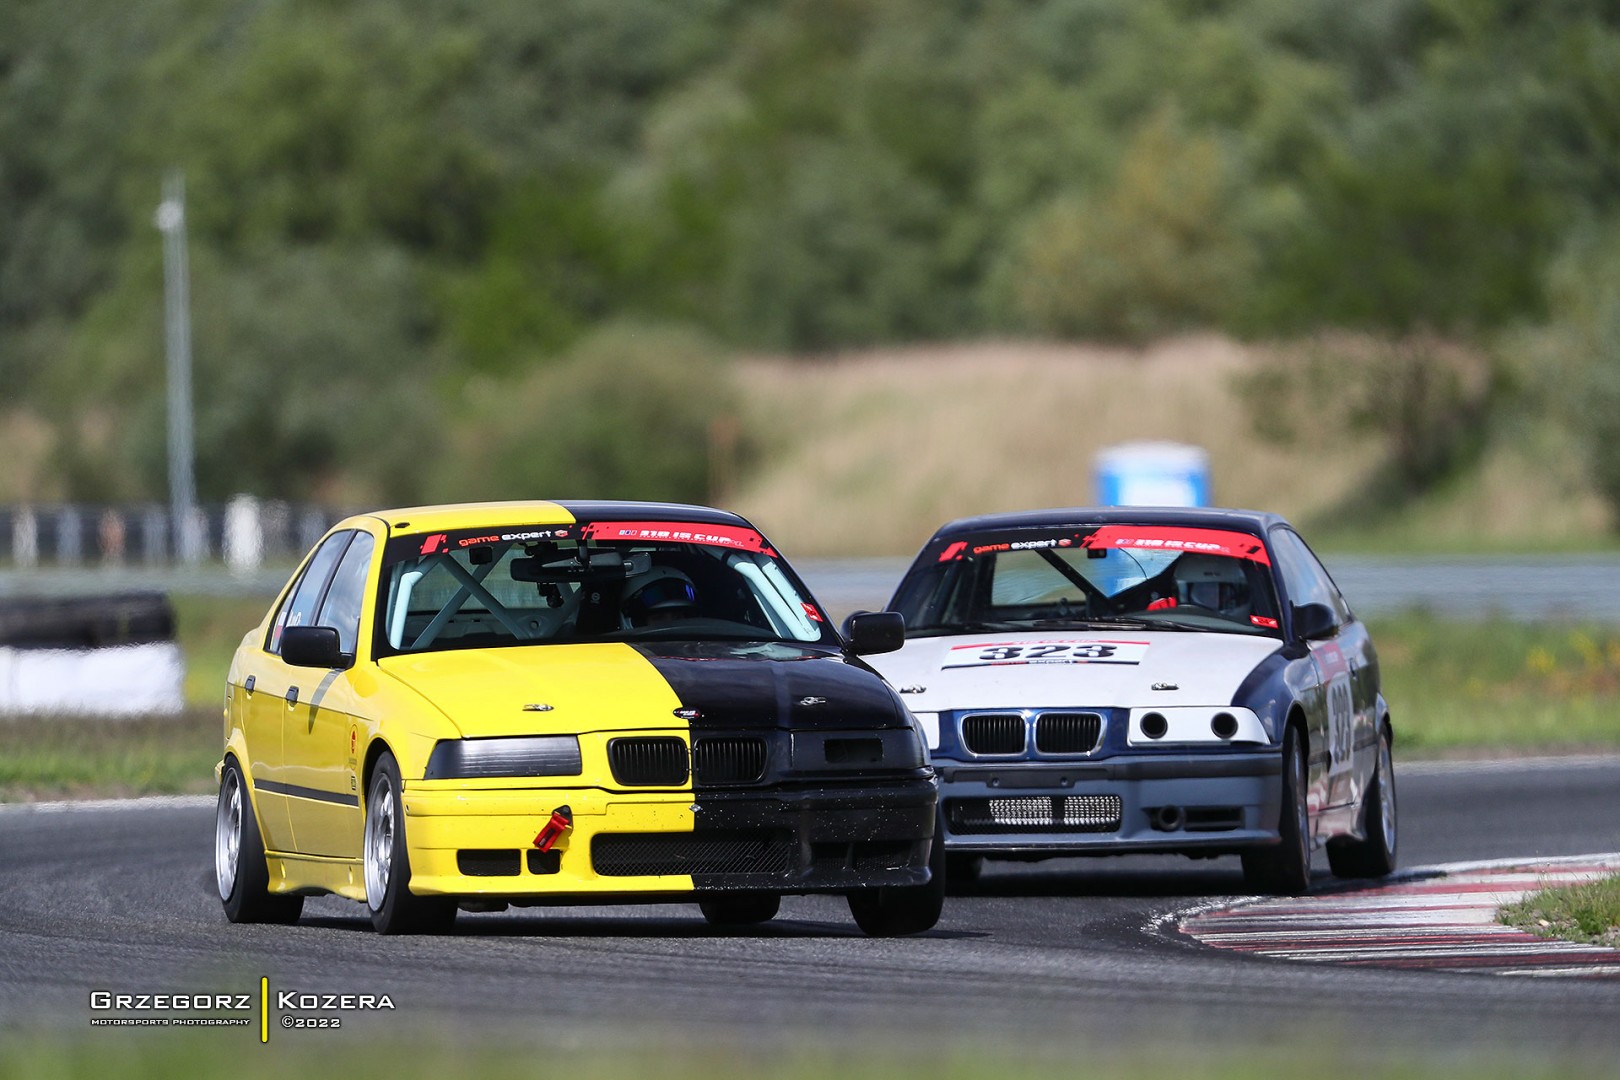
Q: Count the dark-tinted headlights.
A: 2